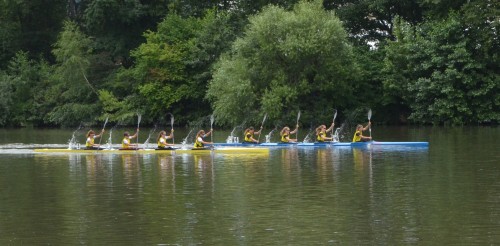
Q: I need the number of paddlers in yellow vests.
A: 8